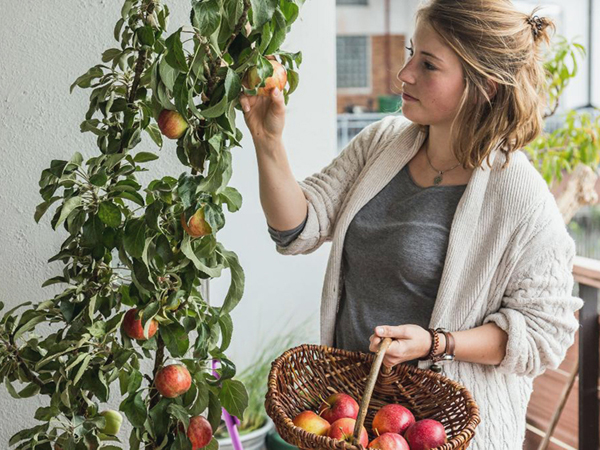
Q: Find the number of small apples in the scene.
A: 13